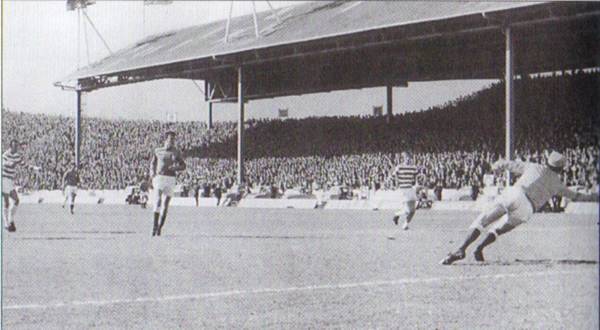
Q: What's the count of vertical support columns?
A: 5